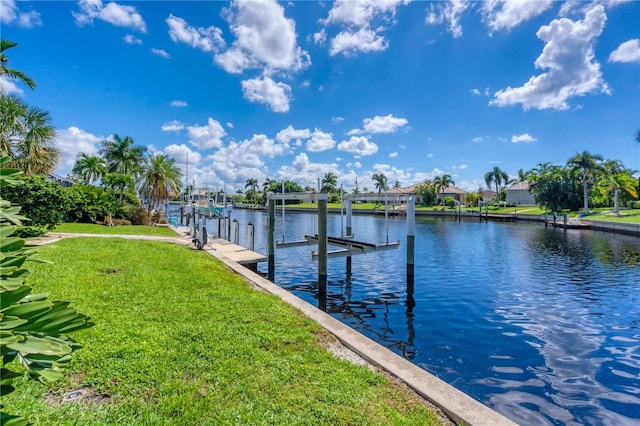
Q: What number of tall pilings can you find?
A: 4